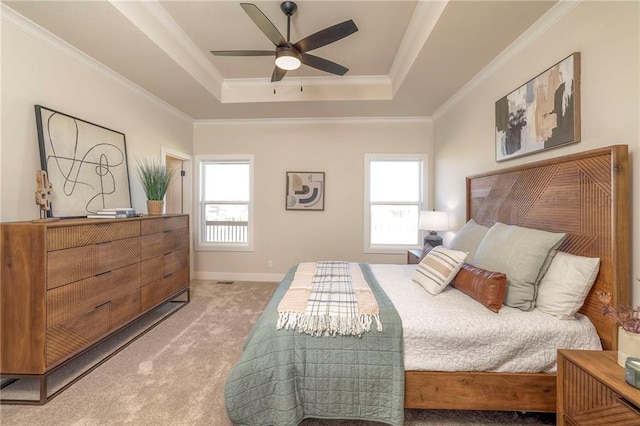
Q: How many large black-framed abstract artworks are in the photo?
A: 1